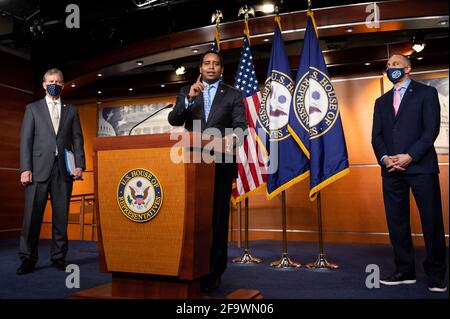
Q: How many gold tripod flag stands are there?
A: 3